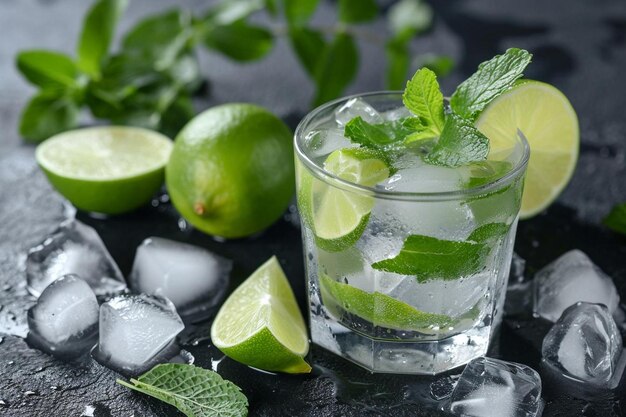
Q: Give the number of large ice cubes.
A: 7